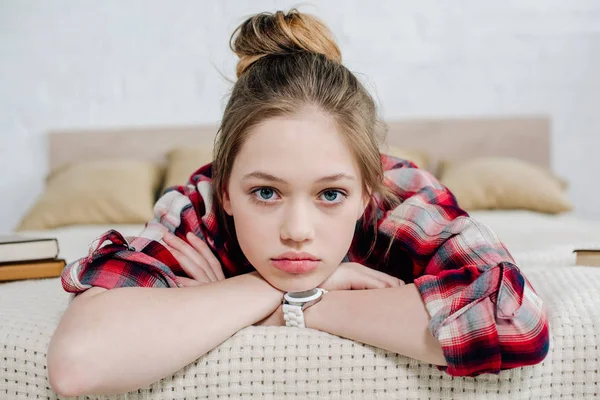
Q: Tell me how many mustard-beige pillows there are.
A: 4